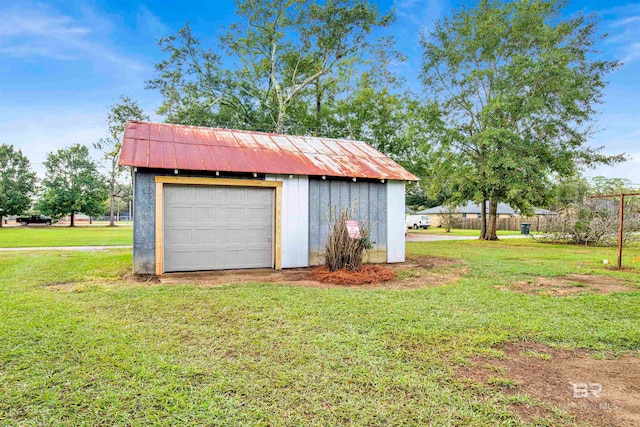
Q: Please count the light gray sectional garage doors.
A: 1